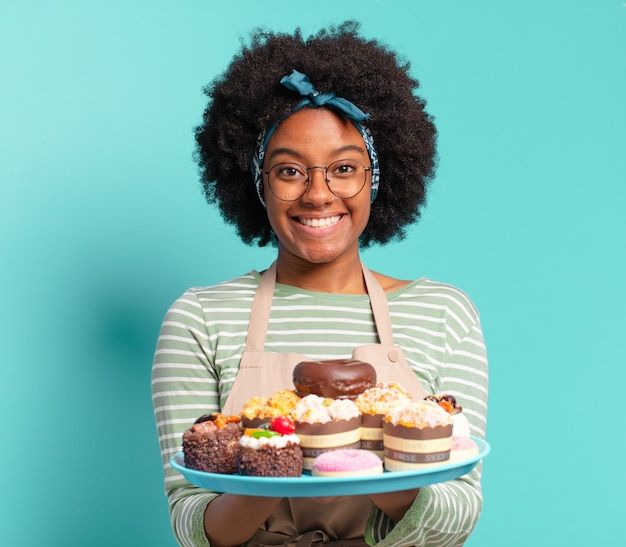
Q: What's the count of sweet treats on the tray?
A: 10